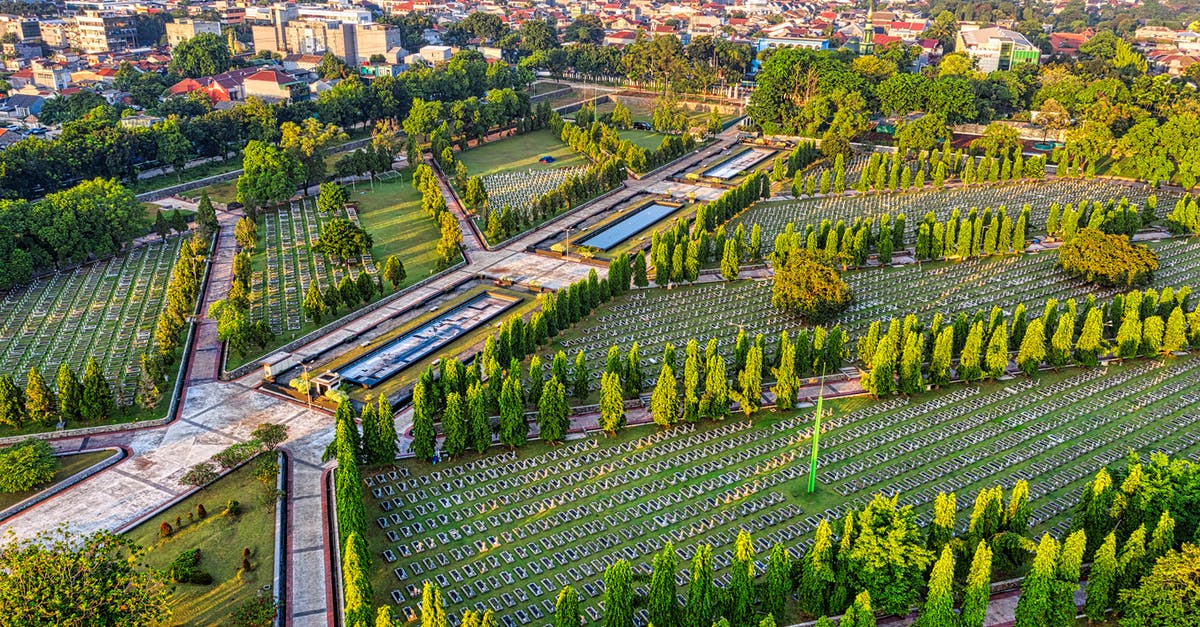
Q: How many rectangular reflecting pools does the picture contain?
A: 3